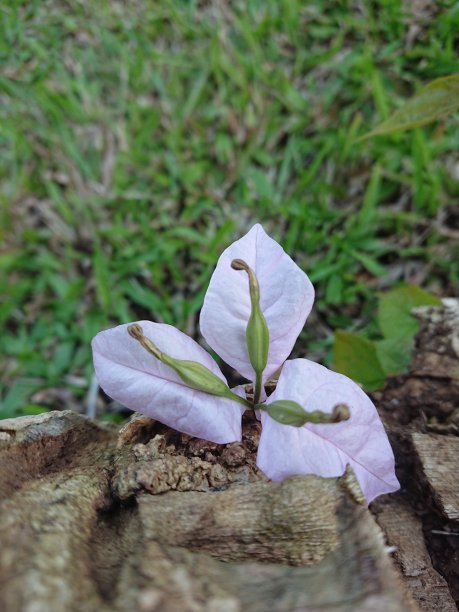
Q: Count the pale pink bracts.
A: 3